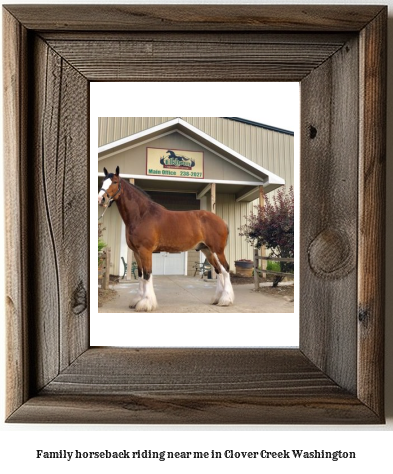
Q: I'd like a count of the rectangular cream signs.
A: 1